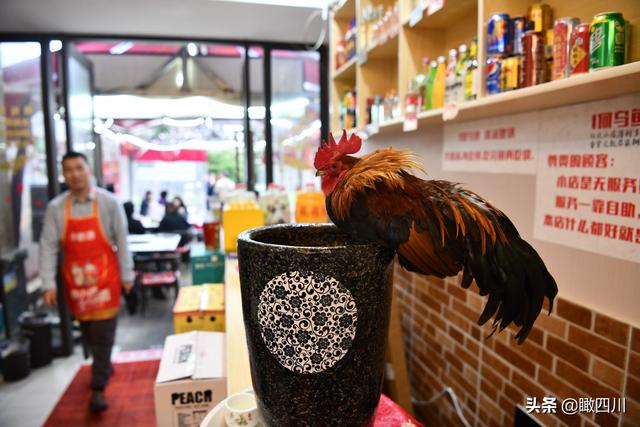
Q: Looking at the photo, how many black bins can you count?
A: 2